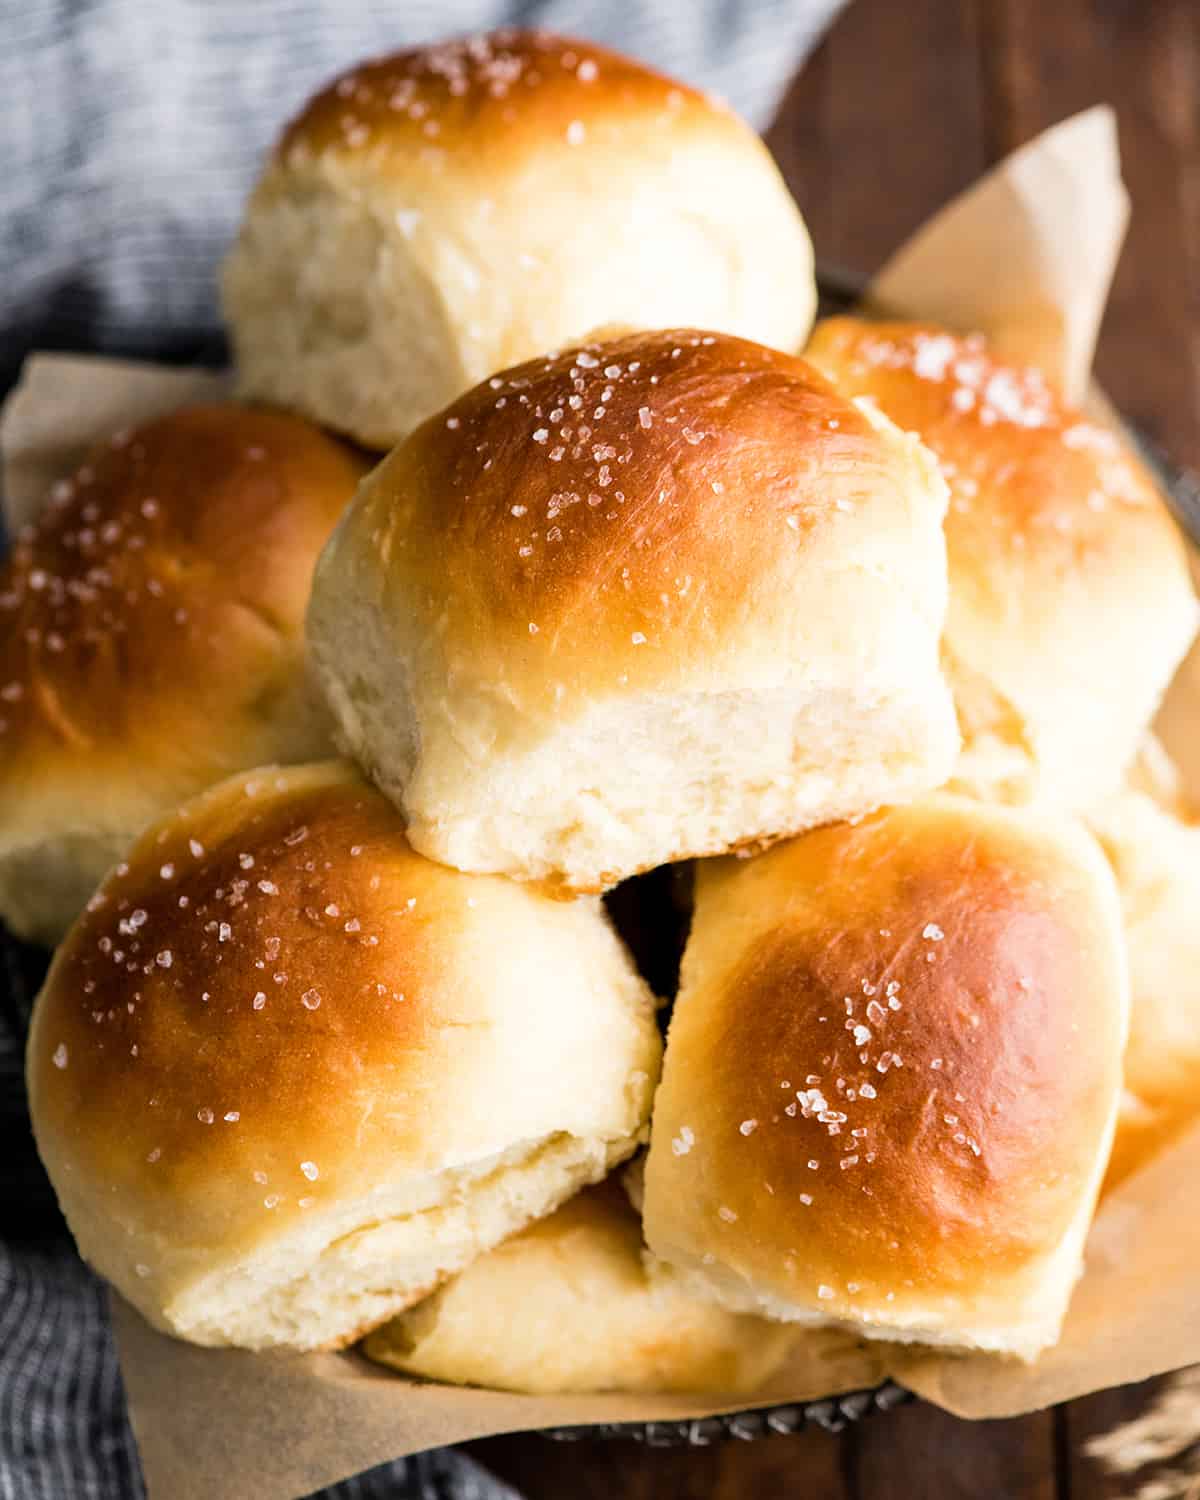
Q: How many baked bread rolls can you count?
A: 8